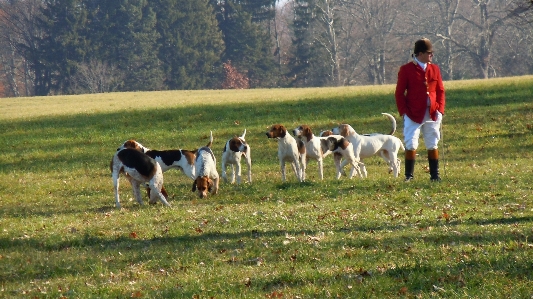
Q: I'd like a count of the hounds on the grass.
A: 8